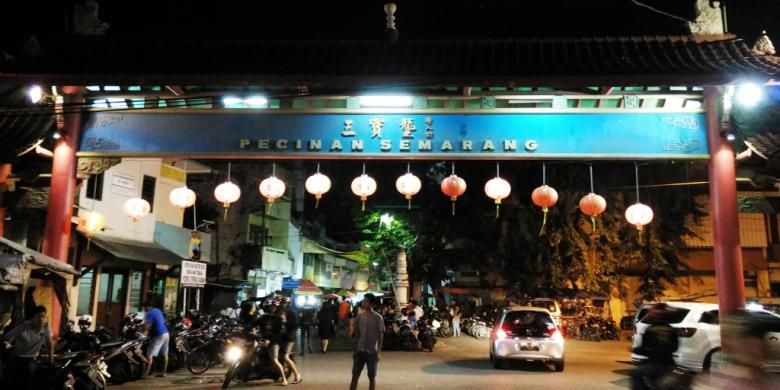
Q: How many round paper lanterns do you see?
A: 13